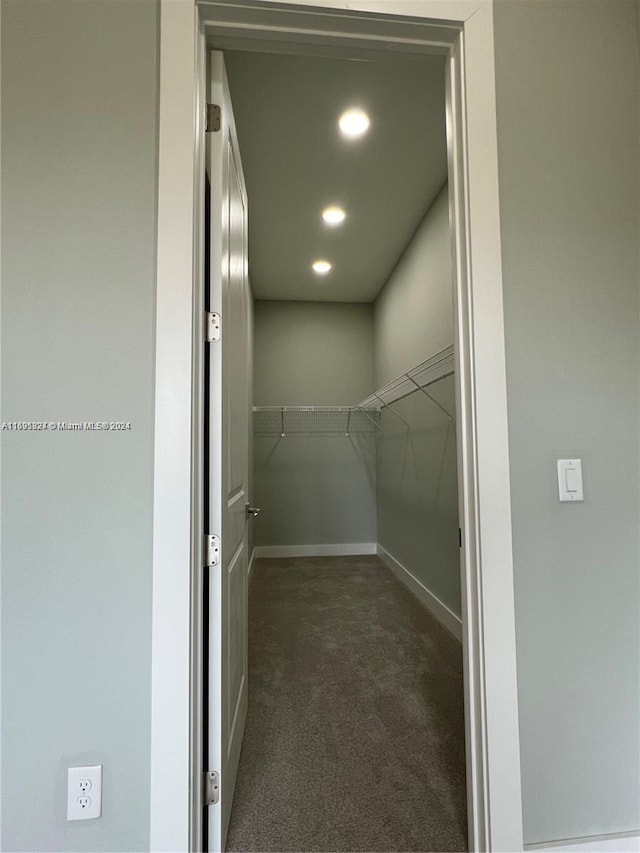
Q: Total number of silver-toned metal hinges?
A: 4